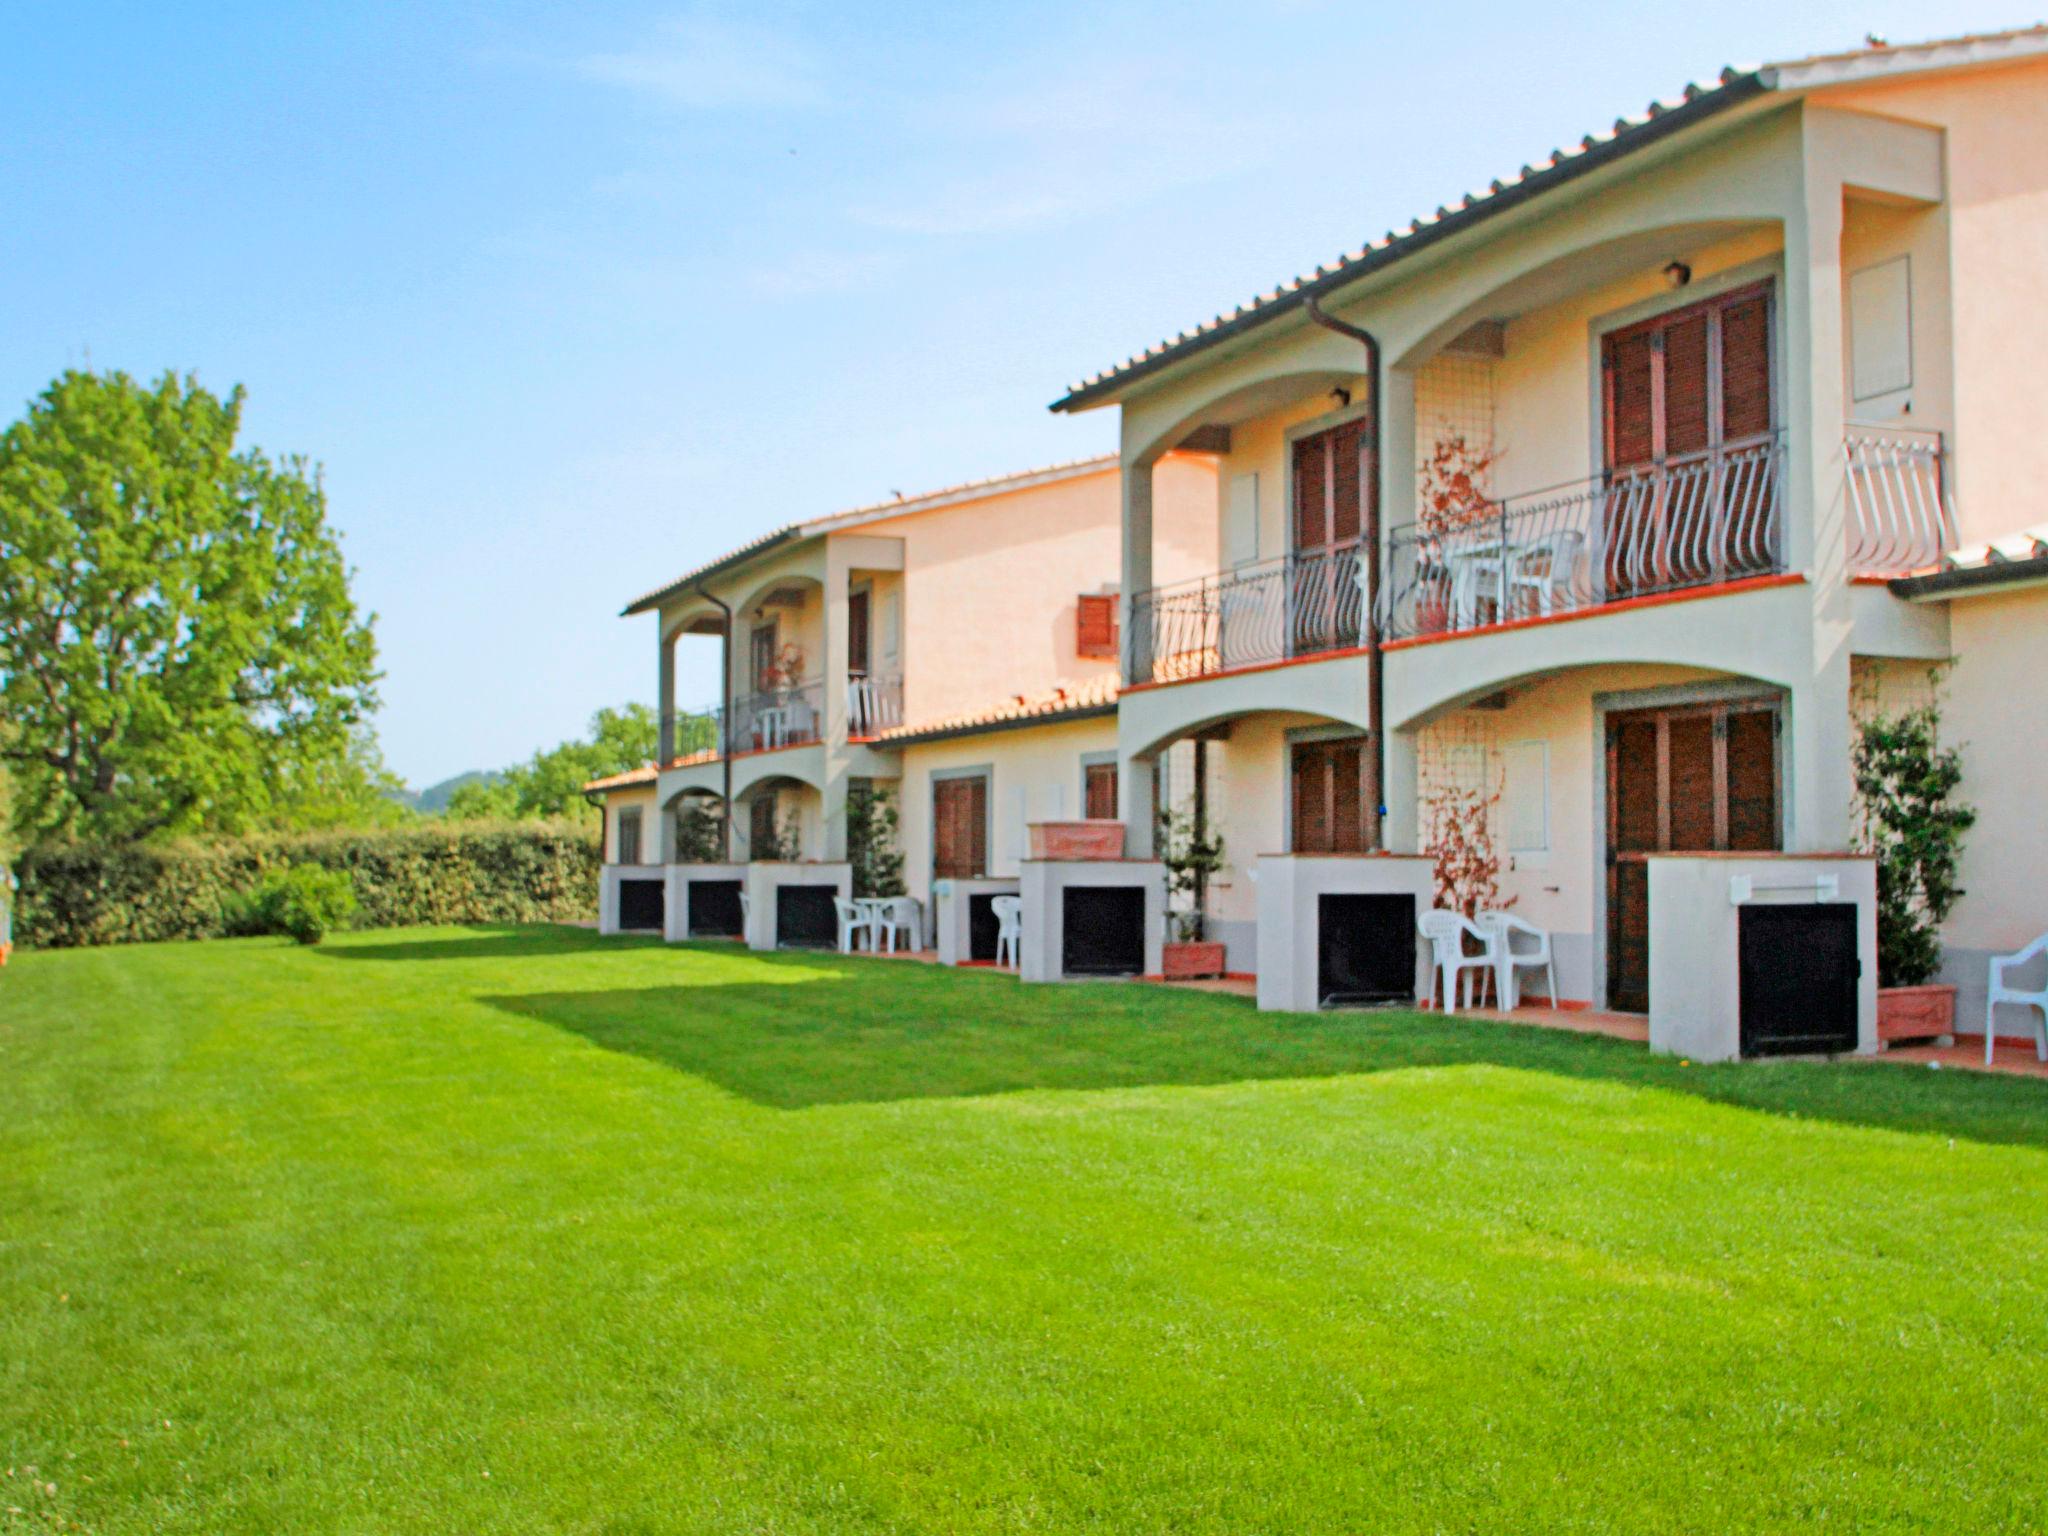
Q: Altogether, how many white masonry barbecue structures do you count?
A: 7